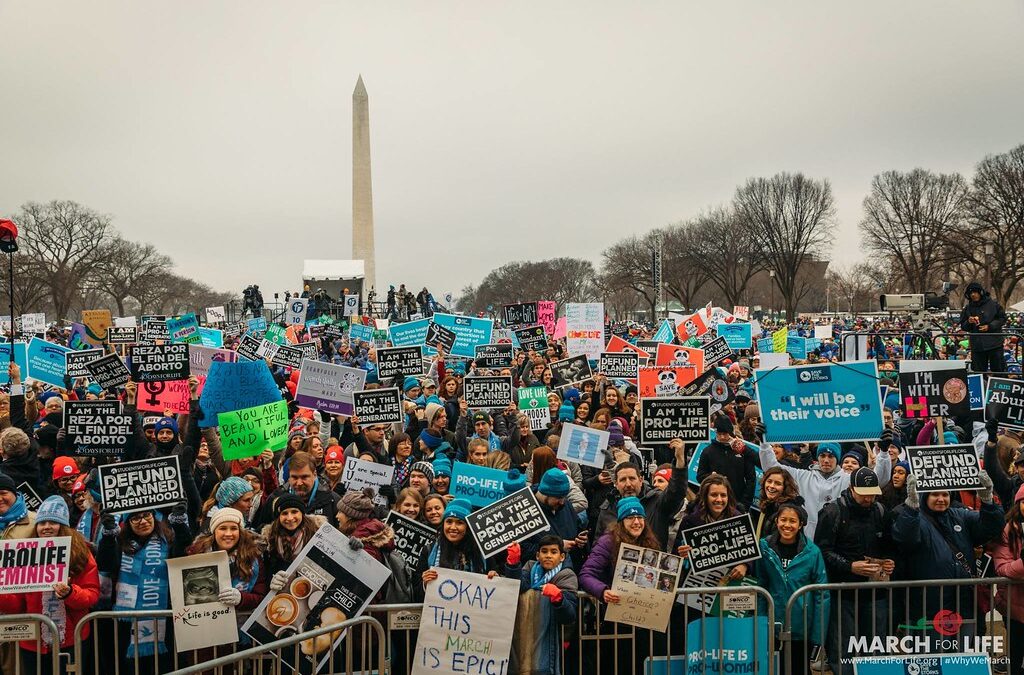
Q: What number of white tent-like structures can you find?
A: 1